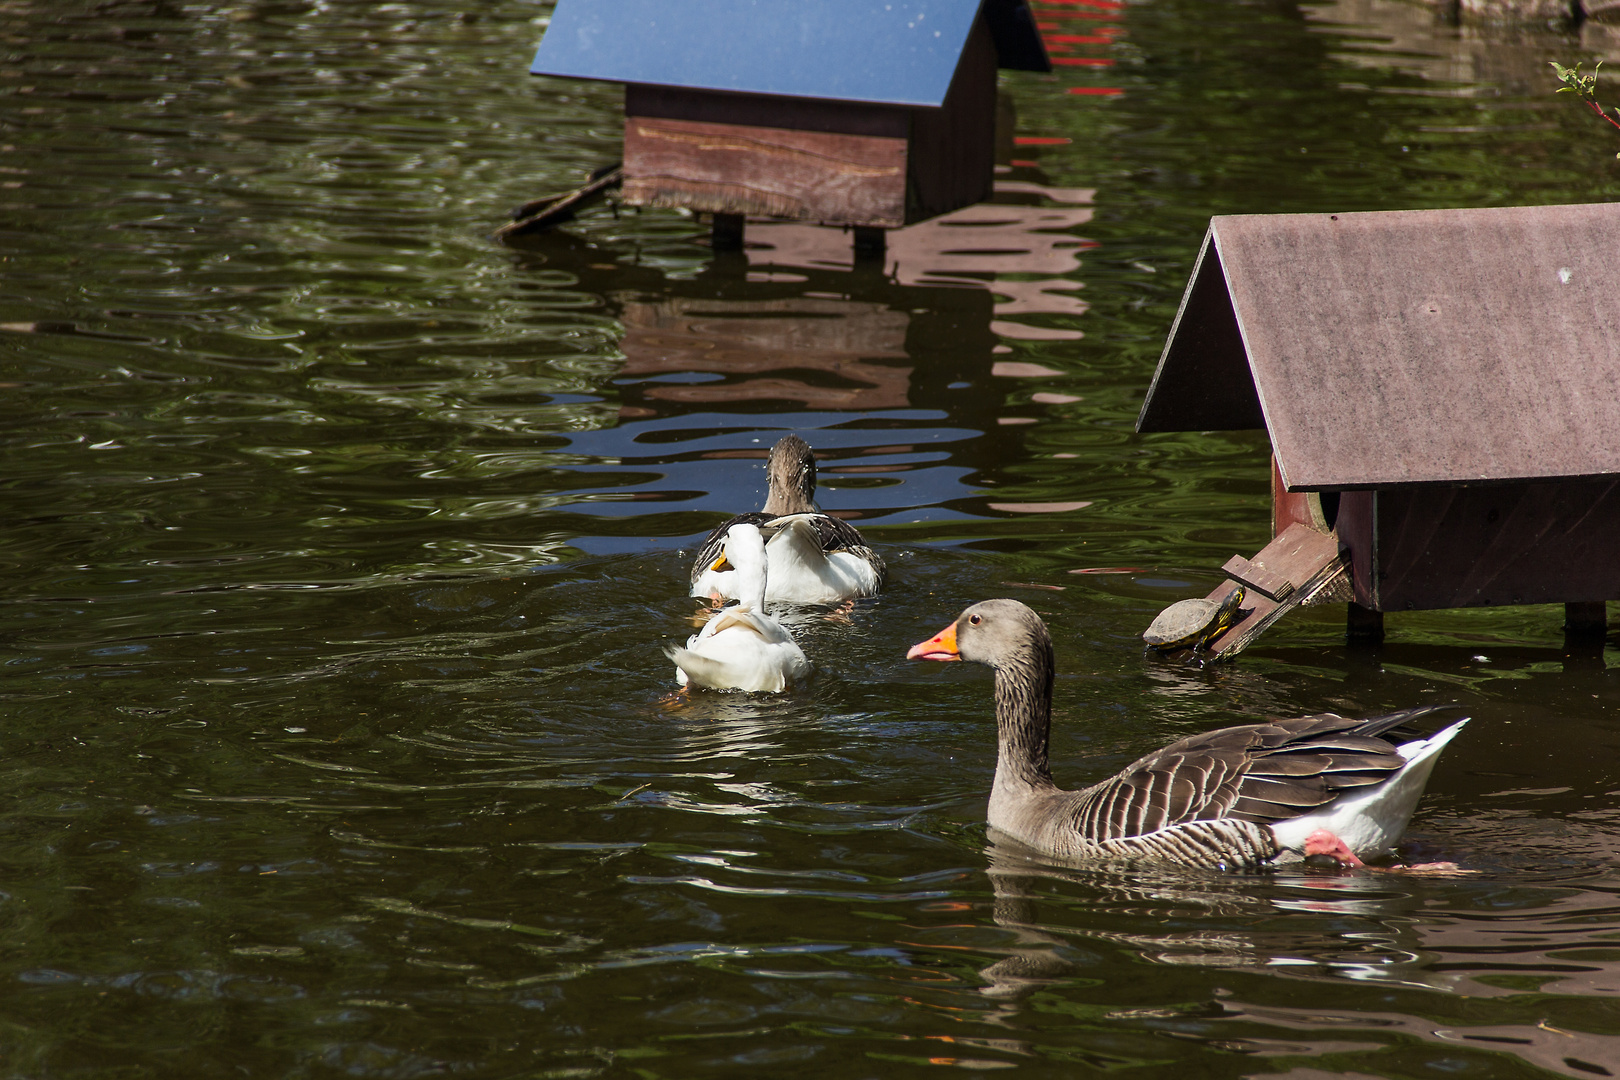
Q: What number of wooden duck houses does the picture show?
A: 2